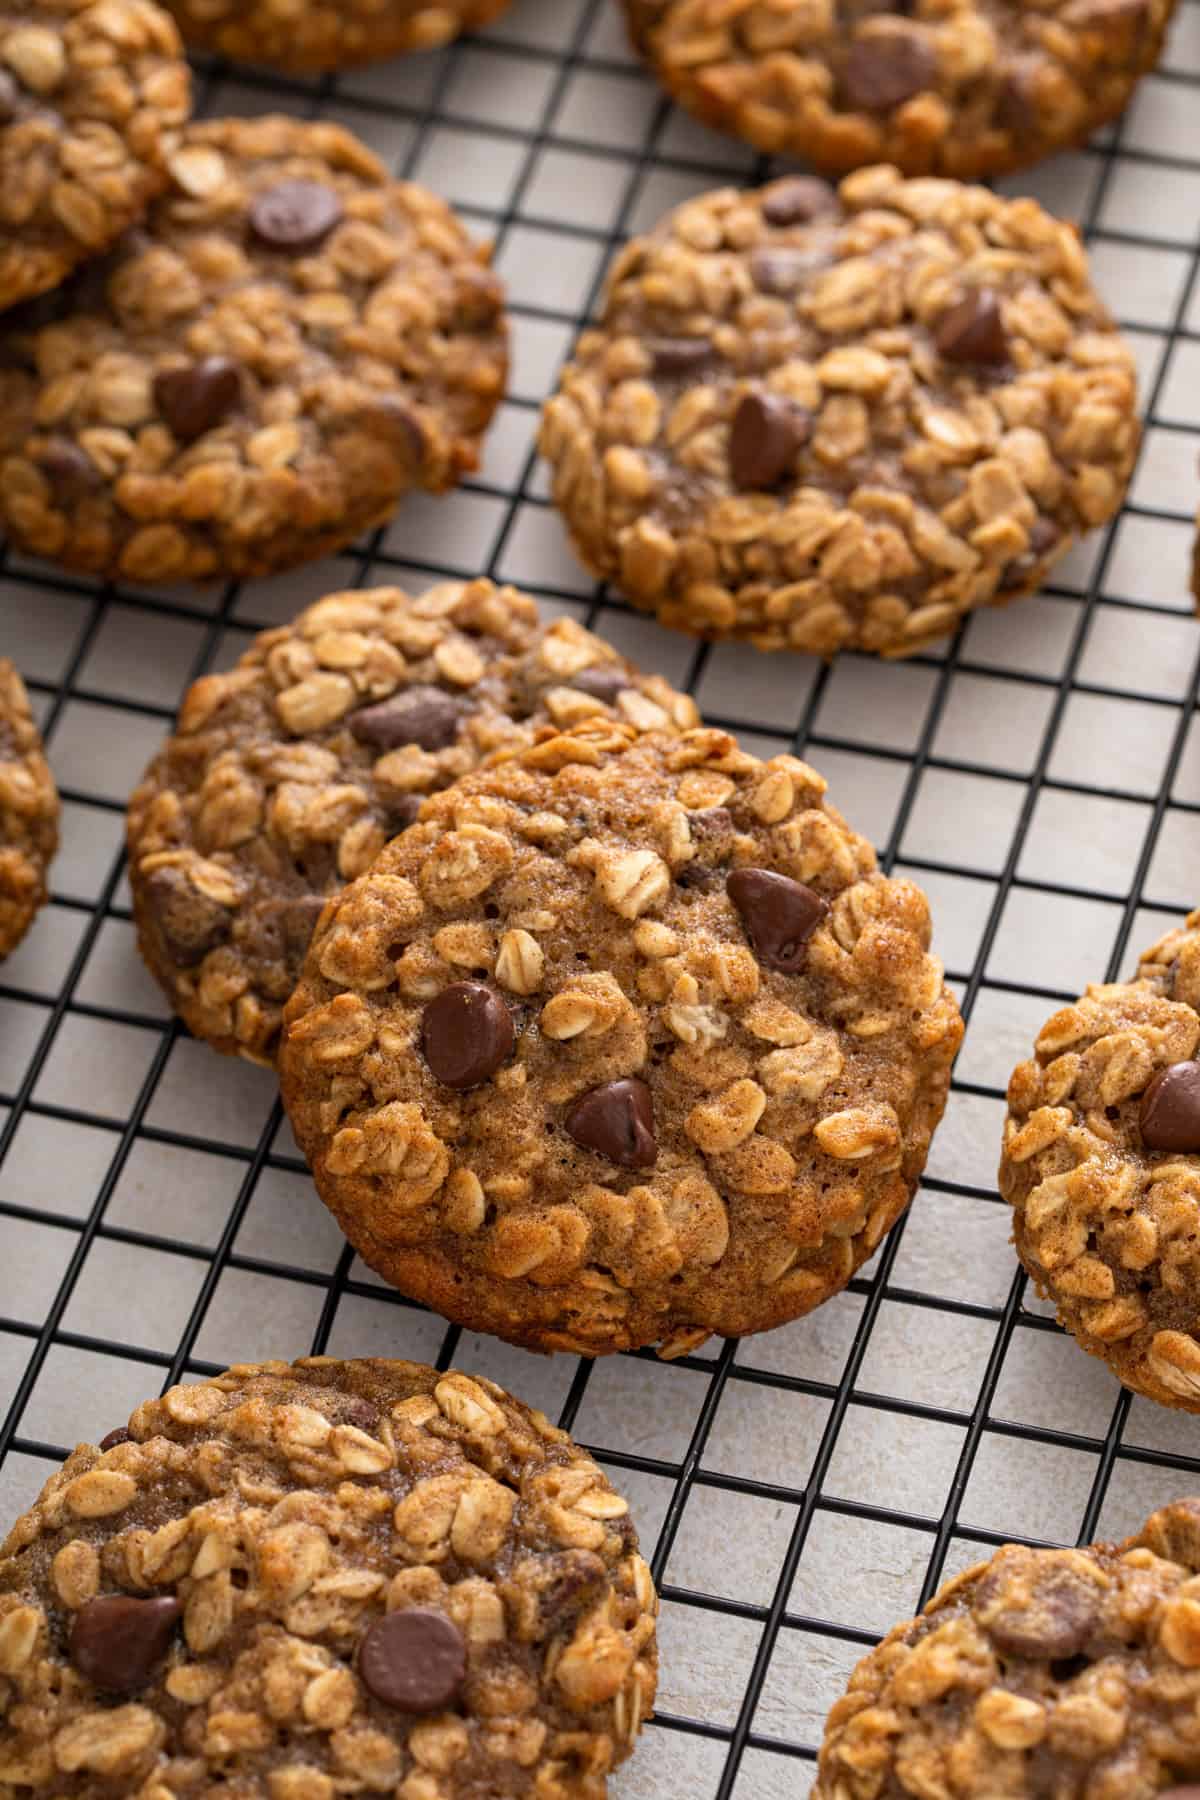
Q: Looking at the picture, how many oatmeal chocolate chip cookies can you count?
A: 11